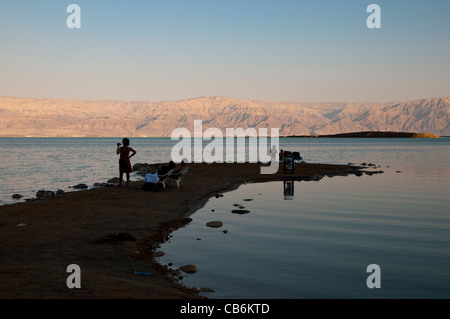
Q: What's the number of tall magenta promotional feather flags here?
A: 0